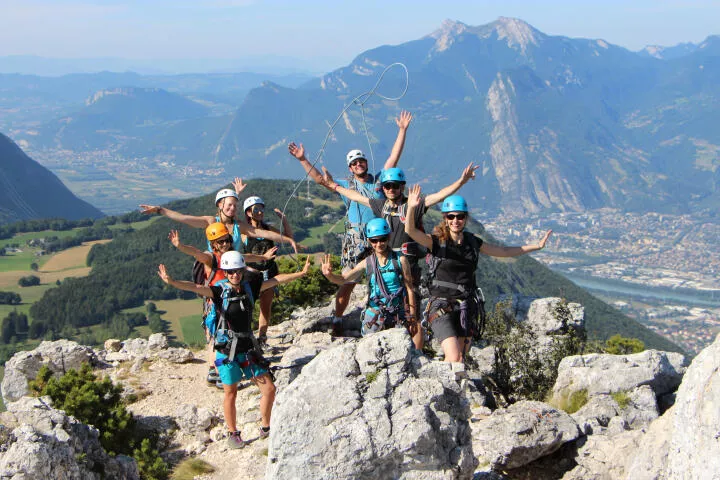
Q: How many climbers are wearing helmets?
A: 8